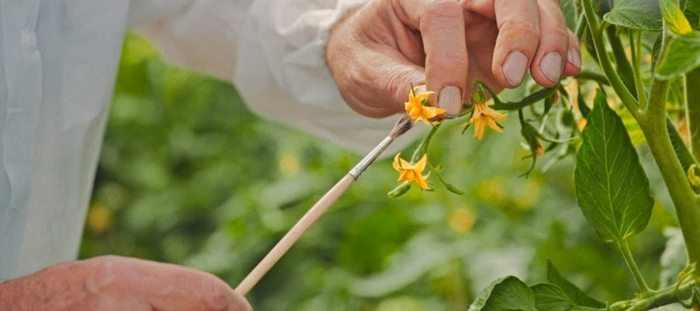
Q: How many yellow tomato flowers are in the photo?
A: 3